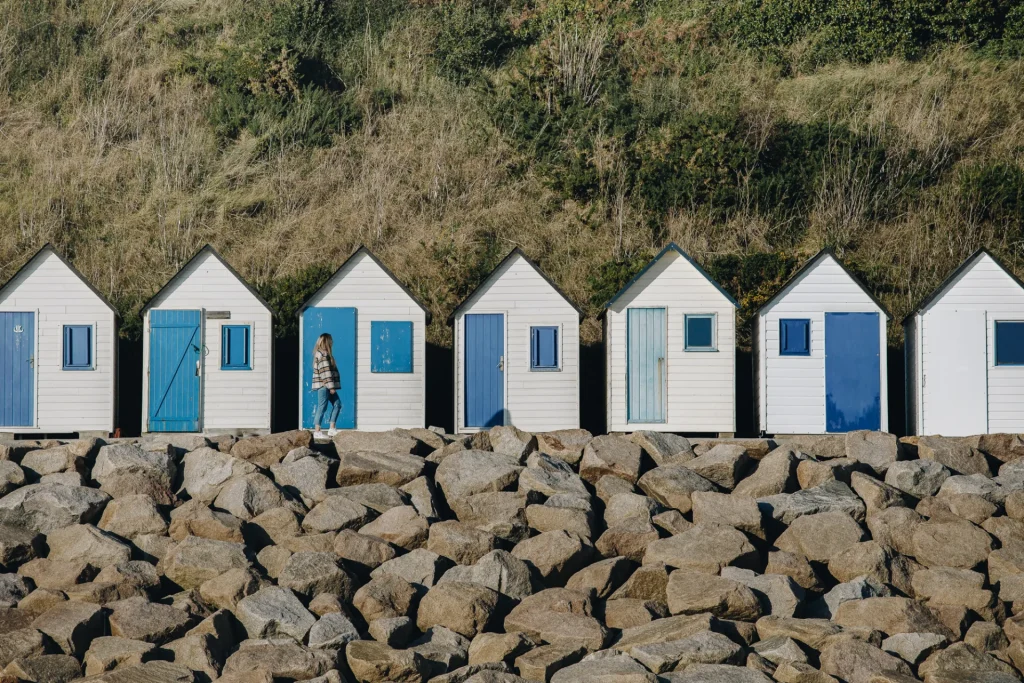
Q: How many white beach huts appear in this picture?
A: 7